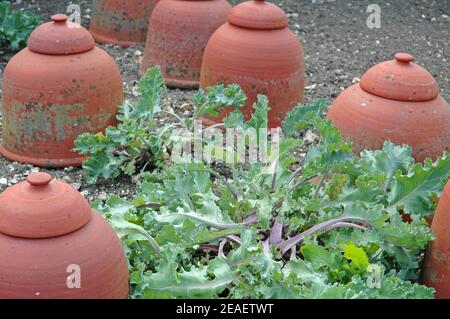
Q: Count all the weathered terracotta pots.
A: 7